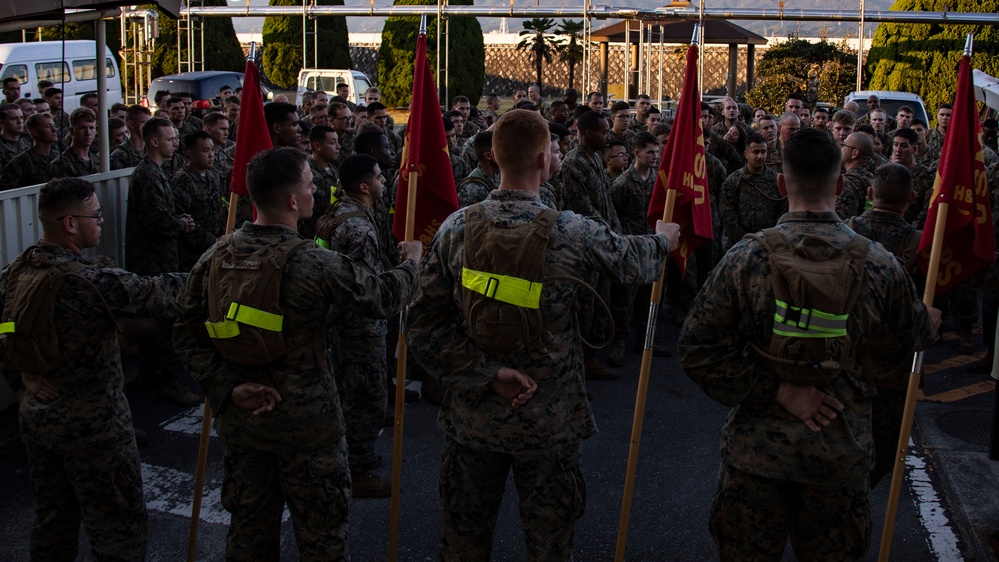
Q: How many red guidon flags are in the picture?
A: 4